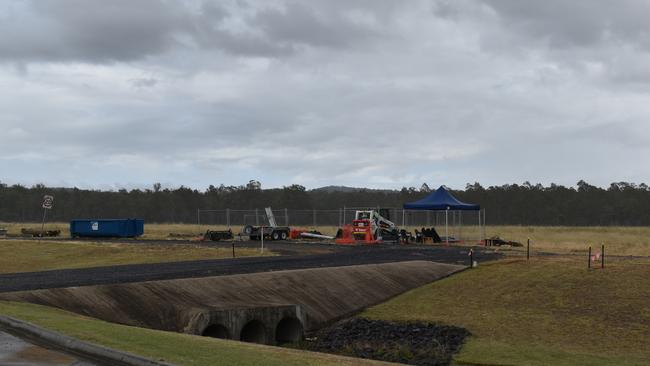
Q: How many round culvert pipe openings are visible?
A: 3